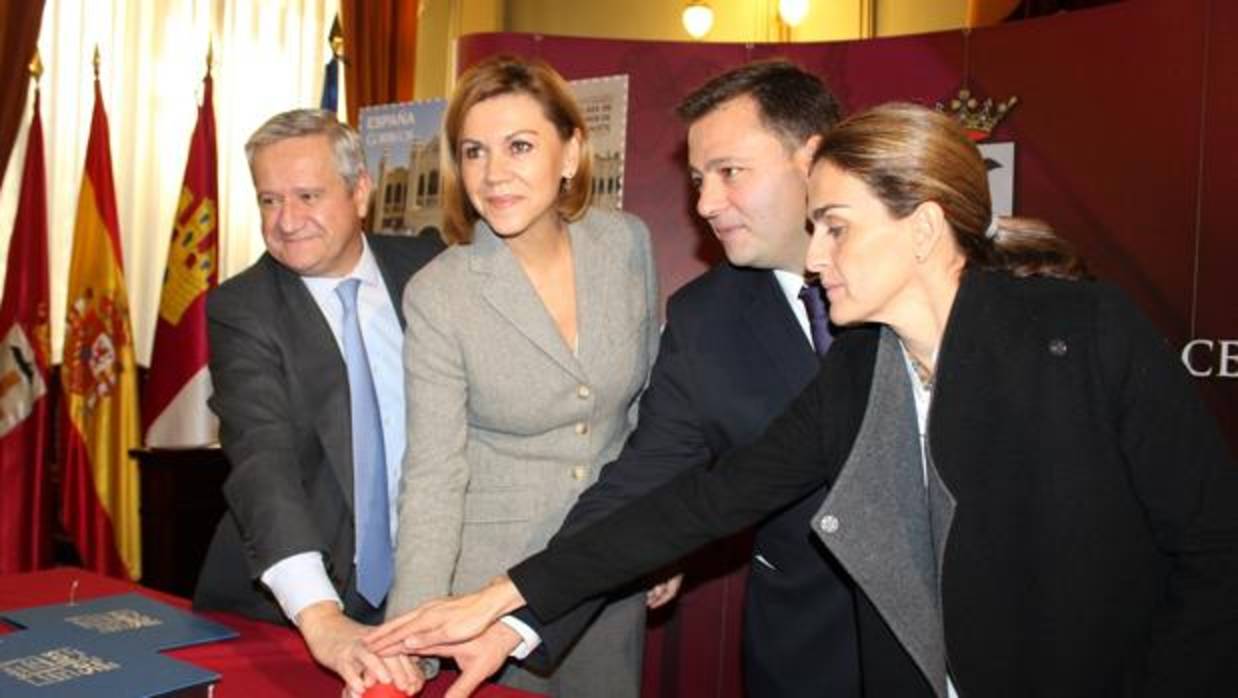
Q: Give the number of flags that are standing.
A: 4